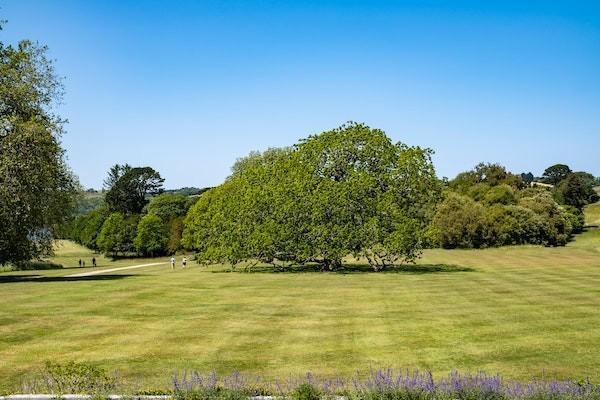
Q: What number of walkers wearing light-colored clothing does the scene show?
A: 2